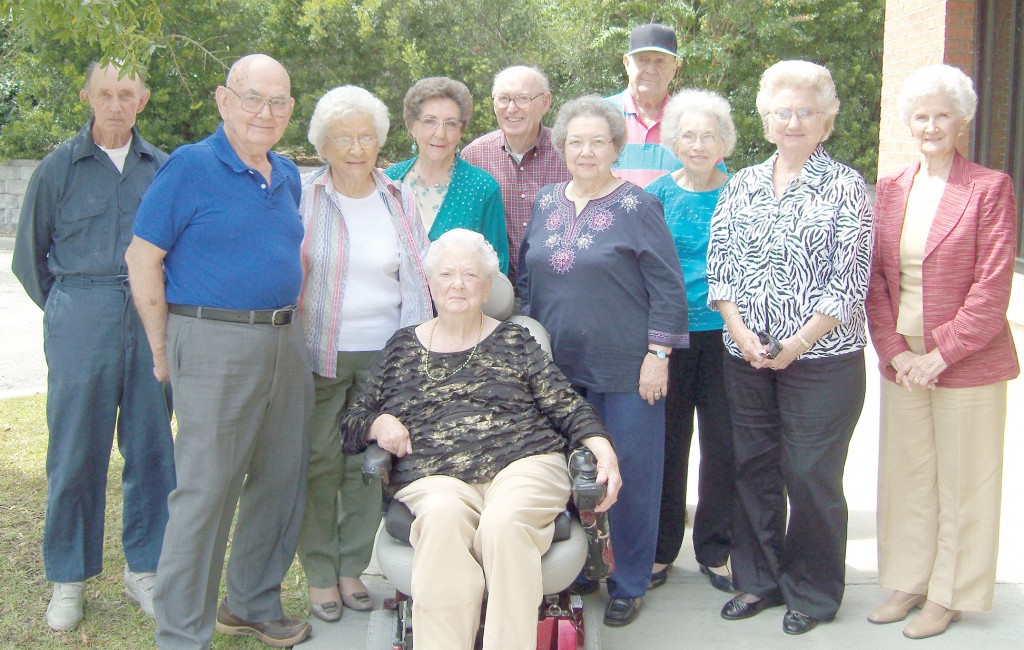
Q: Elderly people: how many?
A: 11